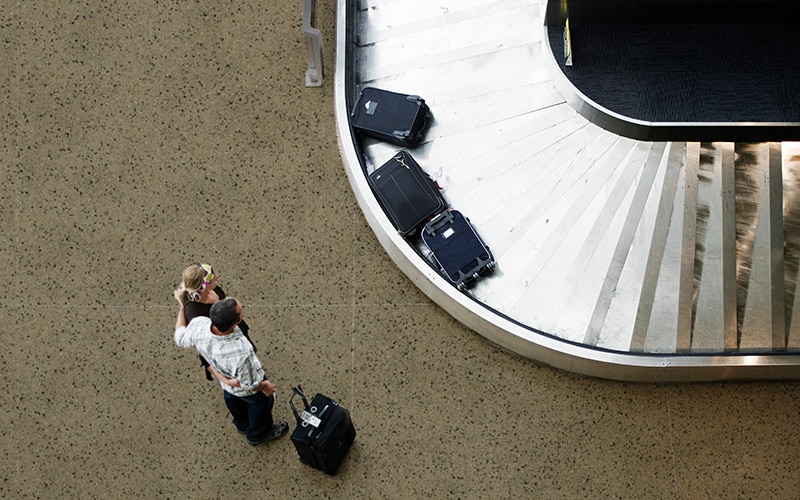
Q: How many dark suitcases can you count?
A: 4